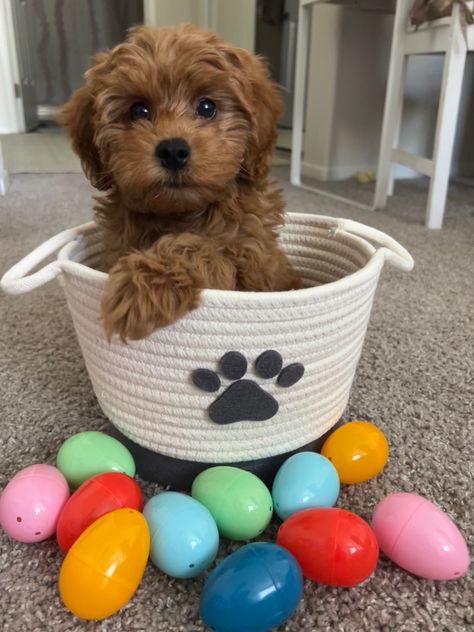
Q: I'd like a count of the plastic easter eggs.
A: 11